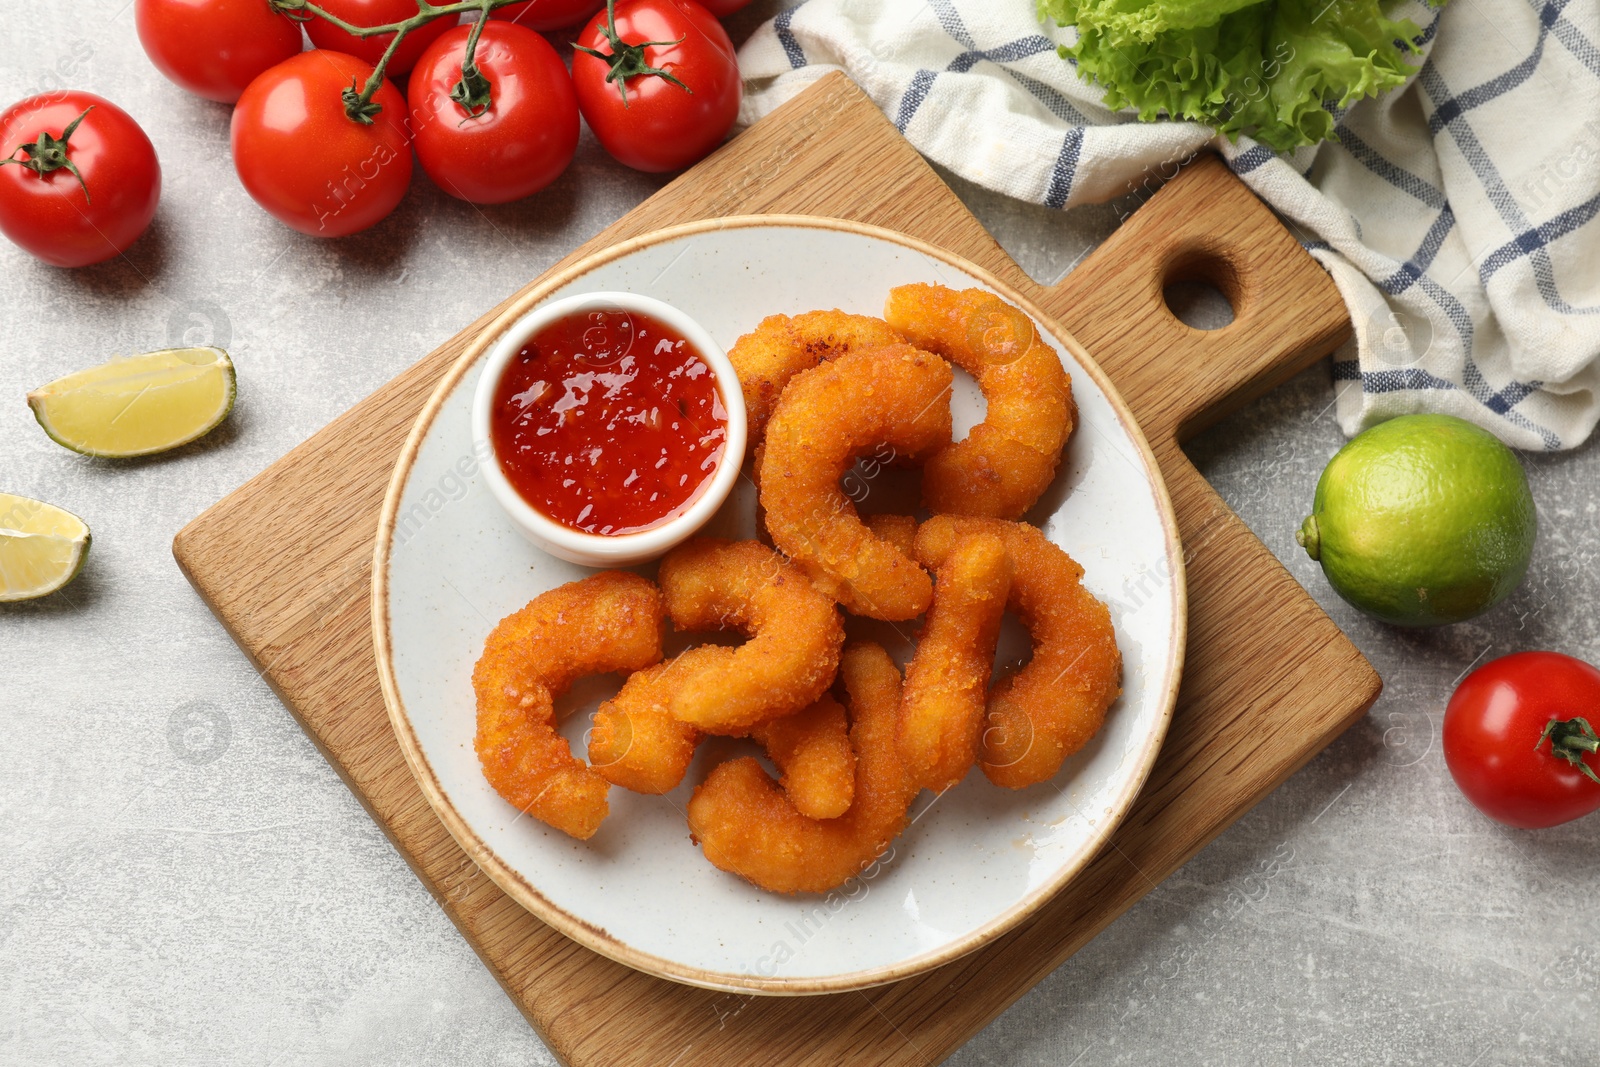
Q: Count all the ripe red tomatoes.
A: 9